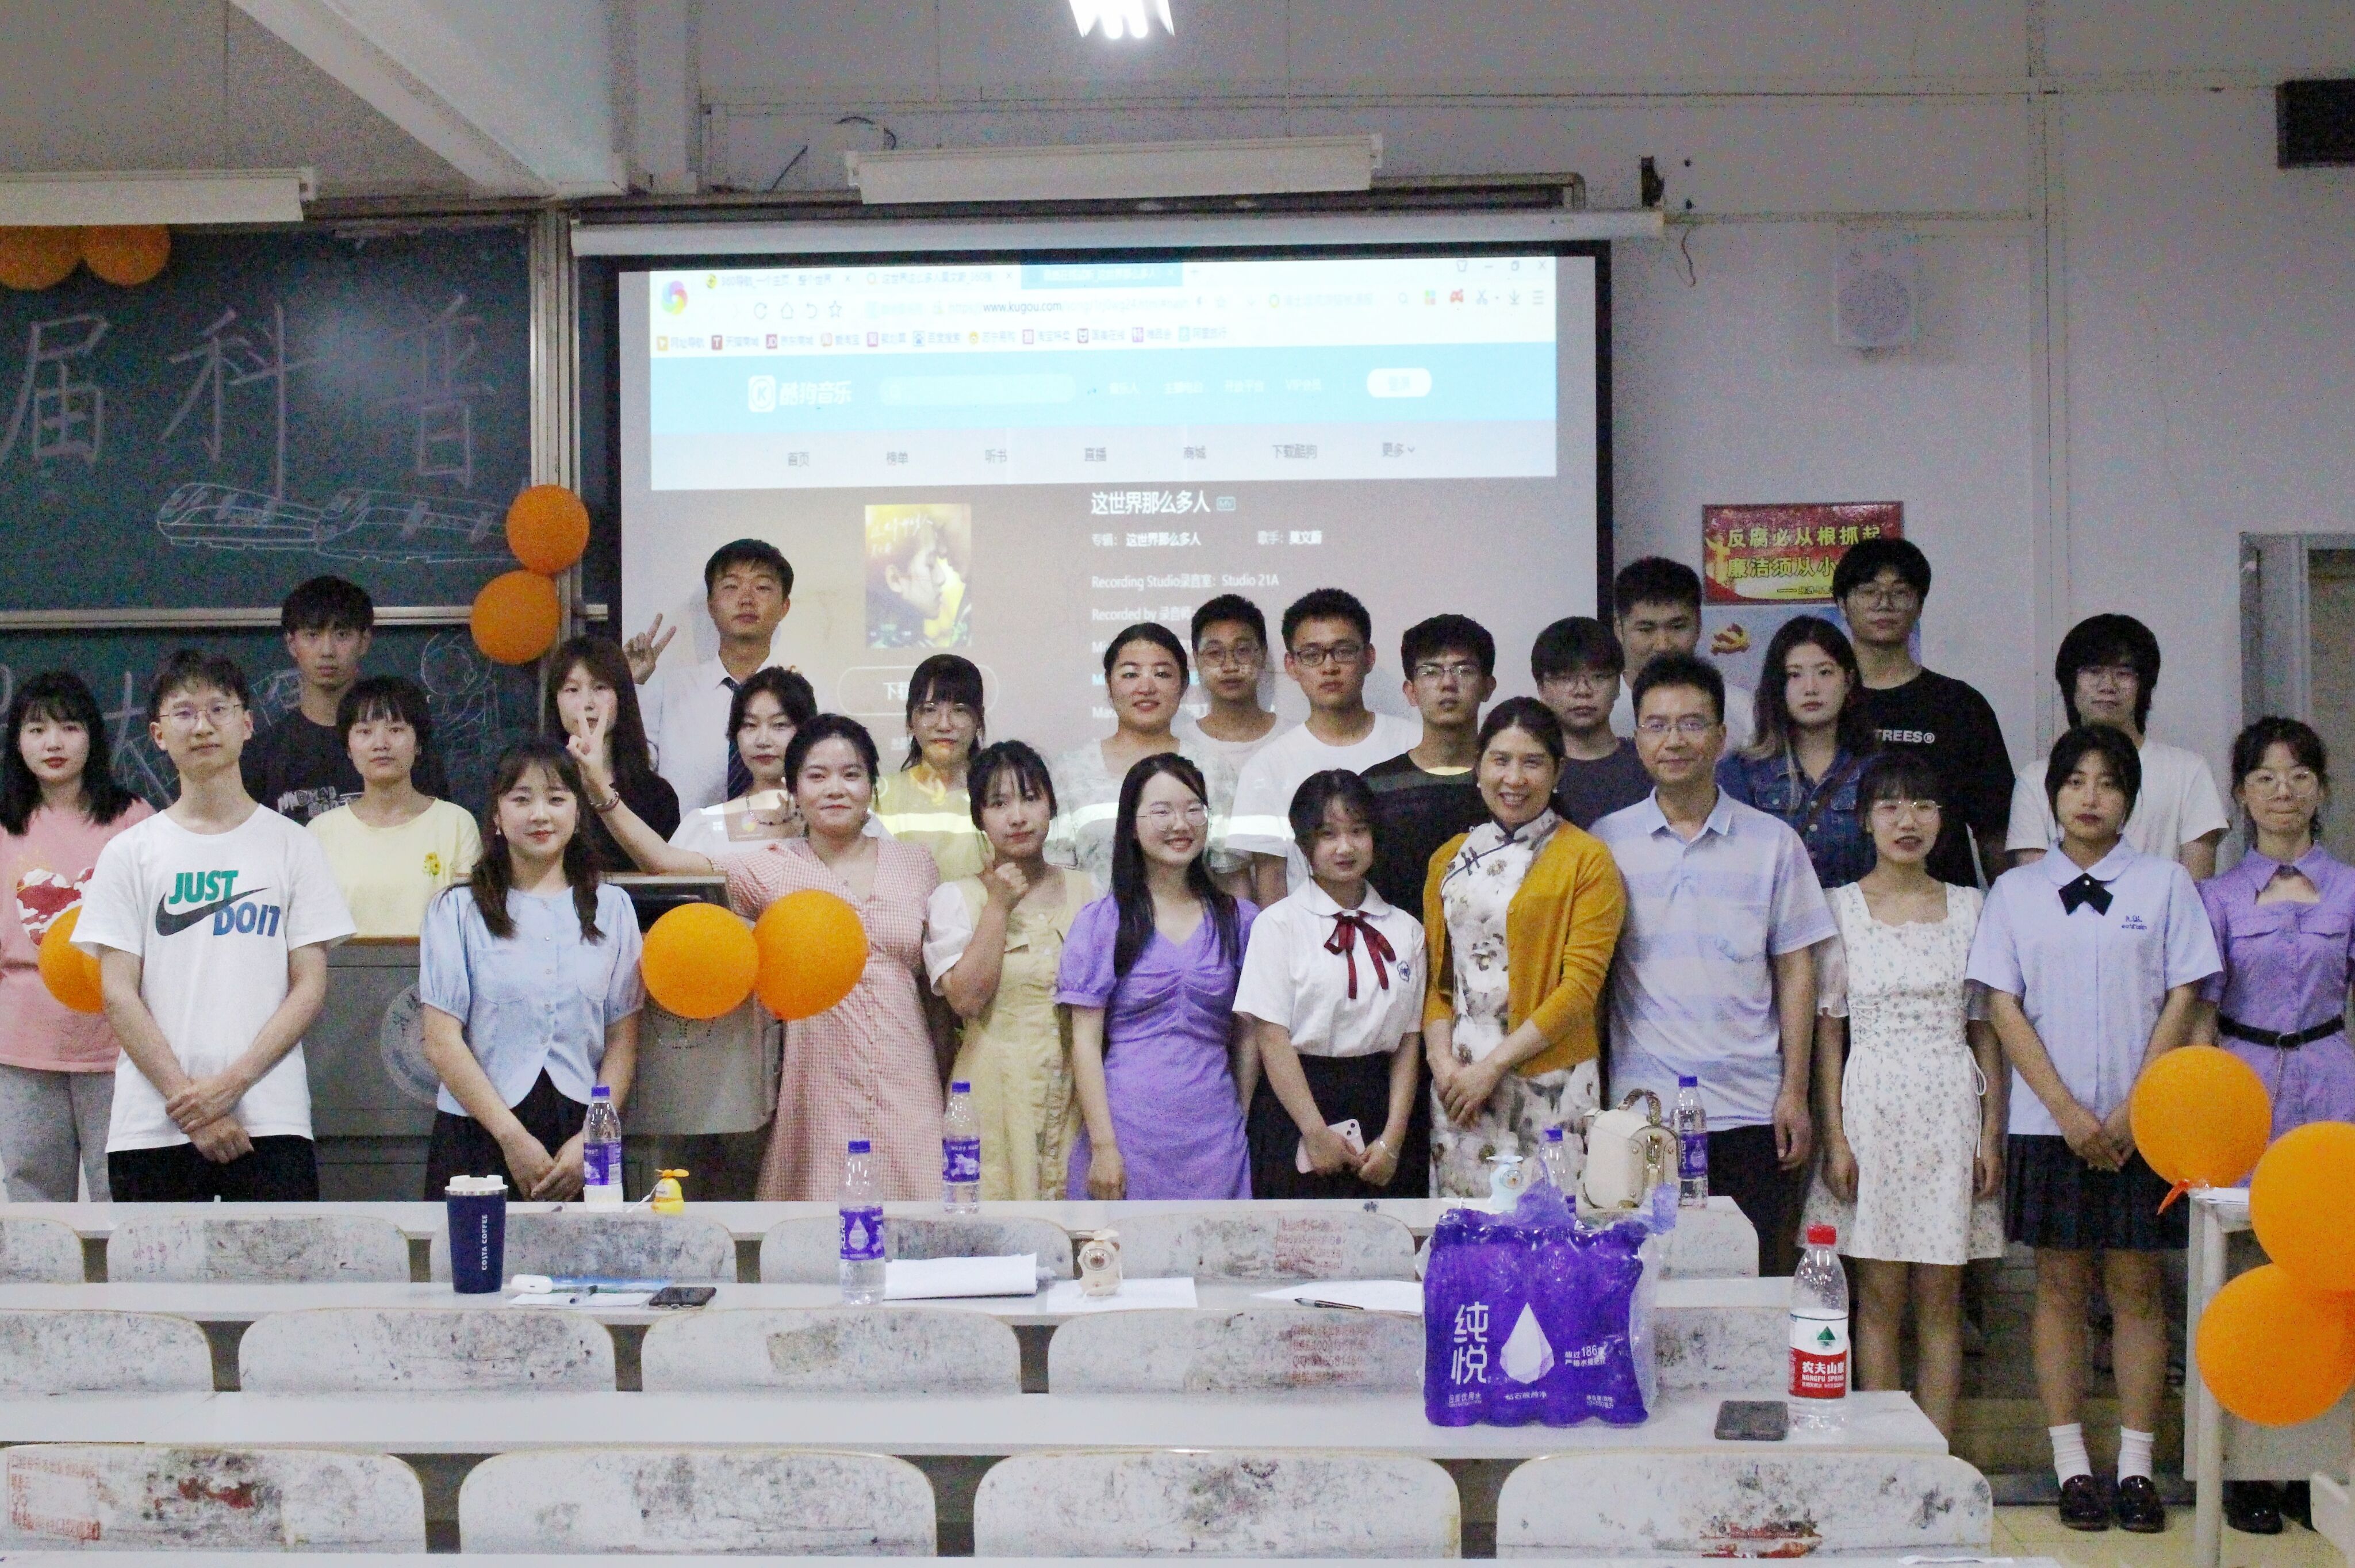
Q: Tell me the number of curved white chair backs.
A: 15